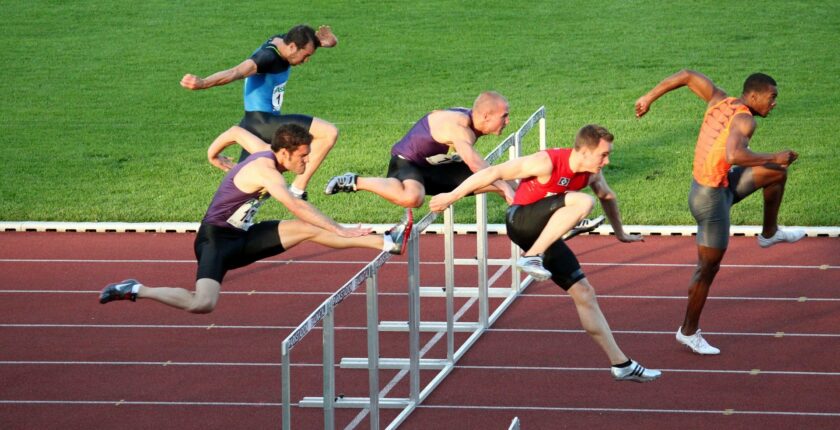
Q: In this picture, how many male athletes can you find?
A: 5